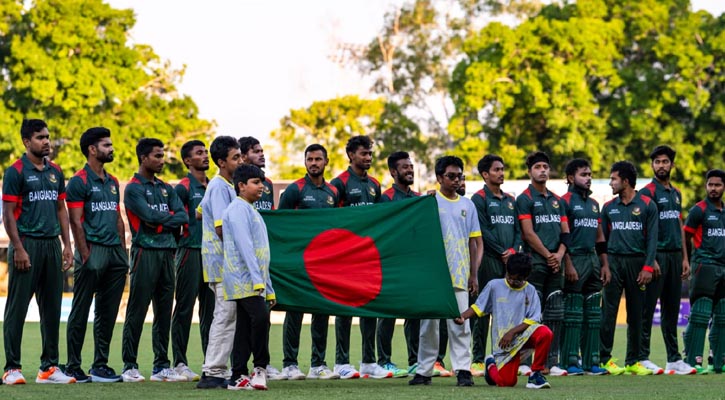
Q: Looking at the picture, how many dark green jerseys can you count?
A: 14